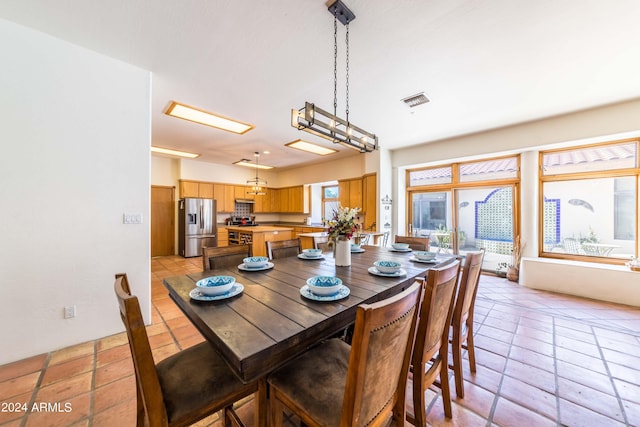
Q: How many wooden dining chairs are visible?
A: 8